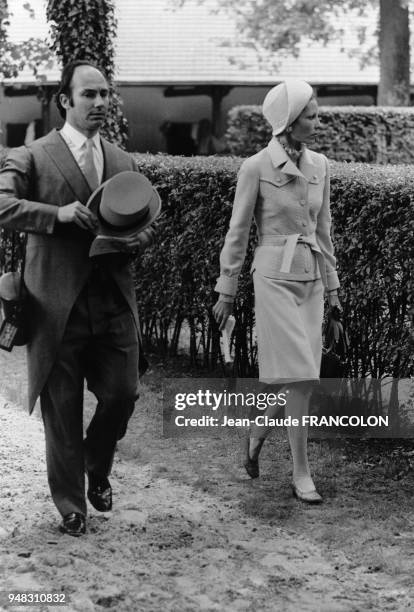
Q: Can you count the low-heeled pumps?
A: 2